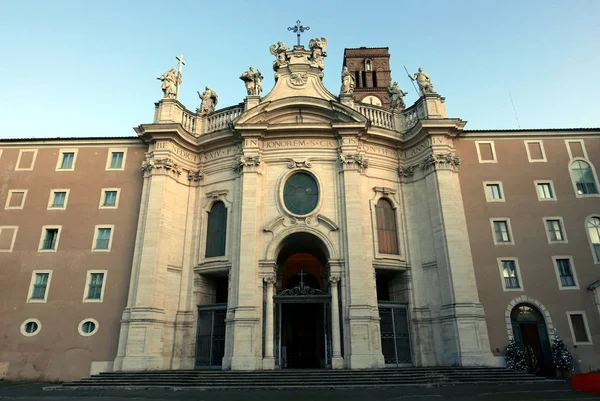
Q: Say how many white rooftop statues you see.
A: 8